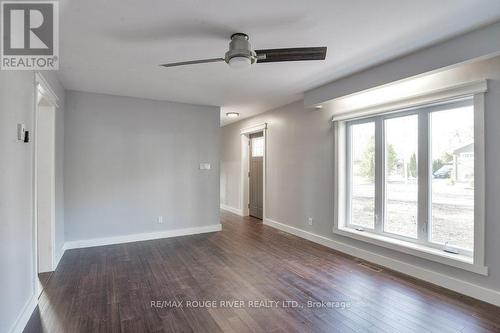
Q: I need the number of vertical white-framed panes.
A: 3